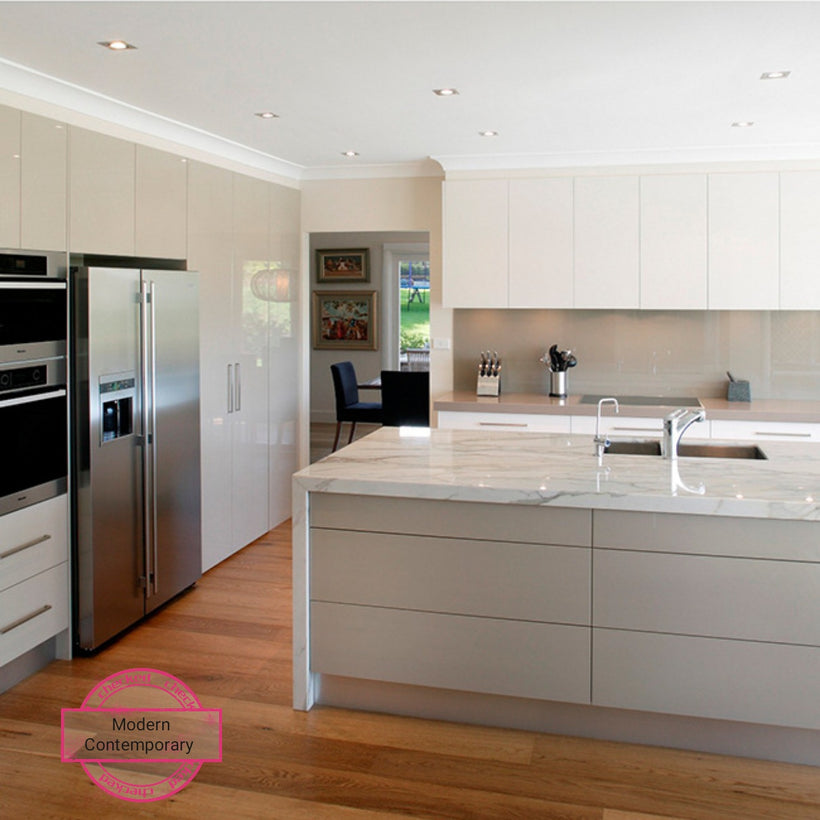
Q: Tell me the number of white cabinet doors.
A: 6